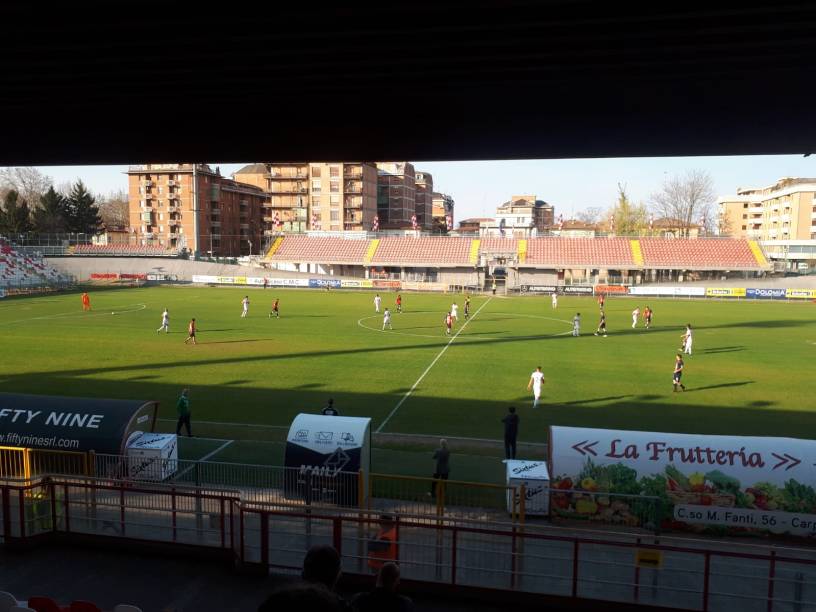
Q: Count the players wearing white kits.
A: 10